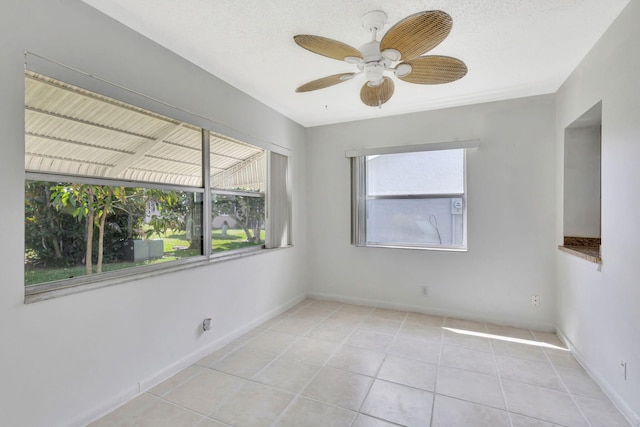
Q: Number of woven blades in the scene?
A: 5